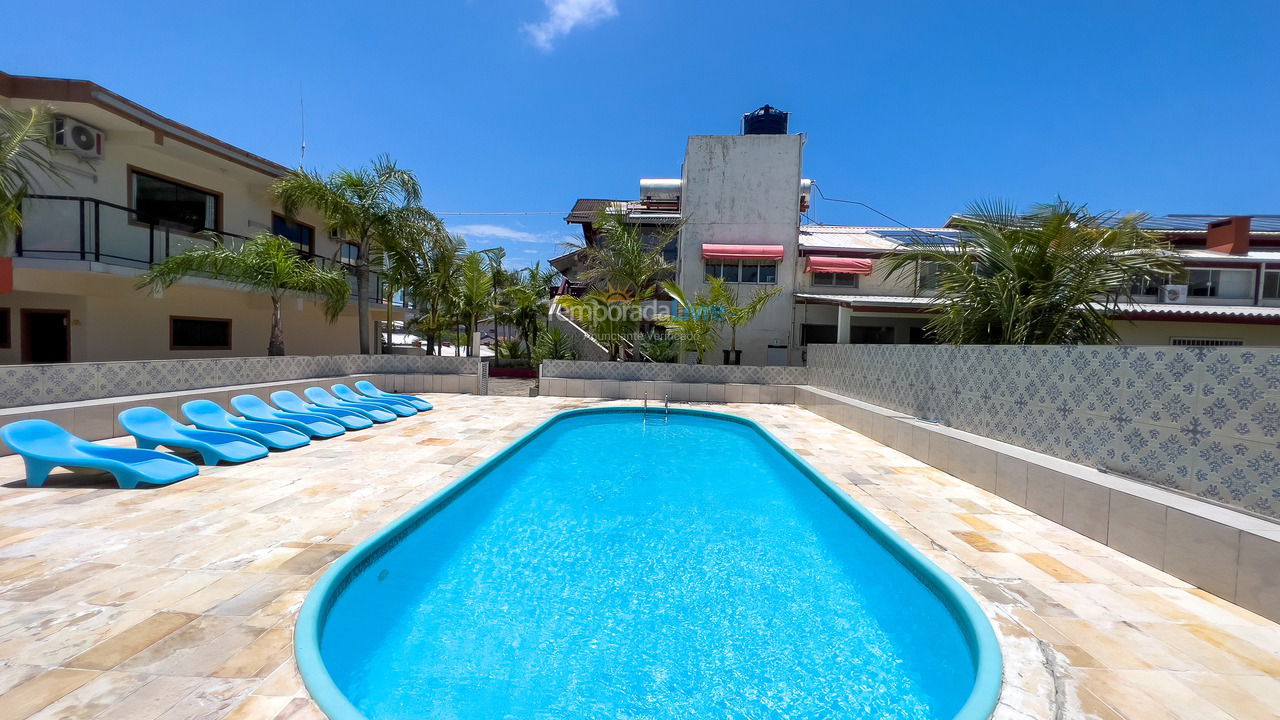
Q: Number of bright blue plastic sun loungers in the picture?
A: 8